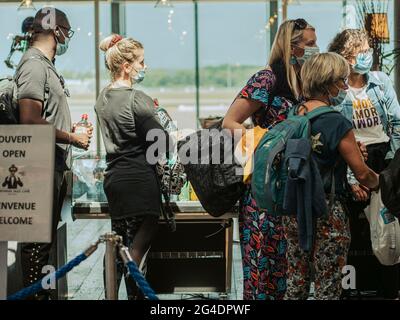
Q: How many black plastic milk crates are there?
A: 0